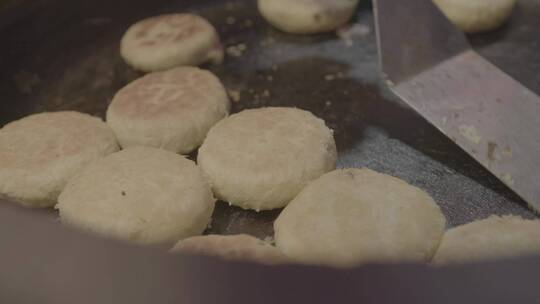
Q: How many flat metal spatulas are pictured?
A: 1